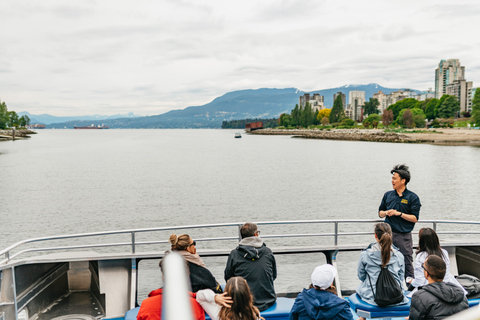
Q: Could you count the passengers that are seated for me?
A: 8